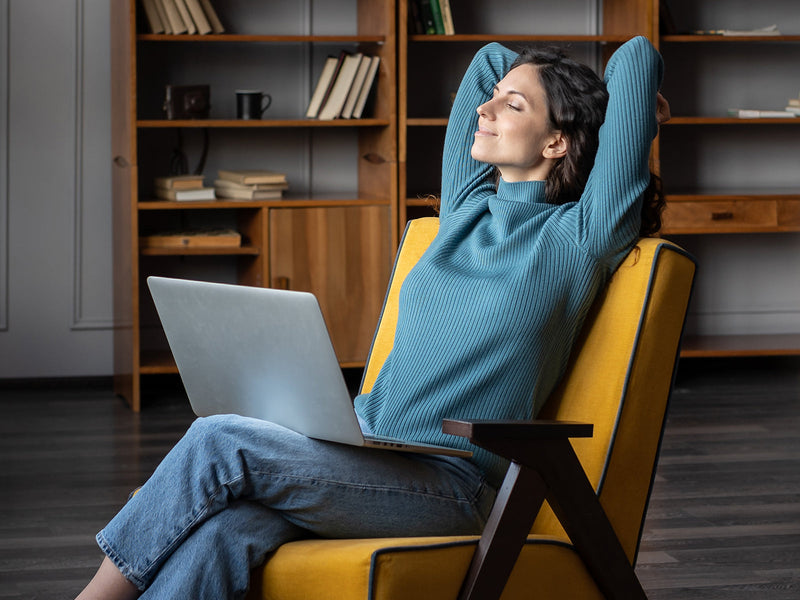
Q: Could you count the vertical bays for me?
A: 3